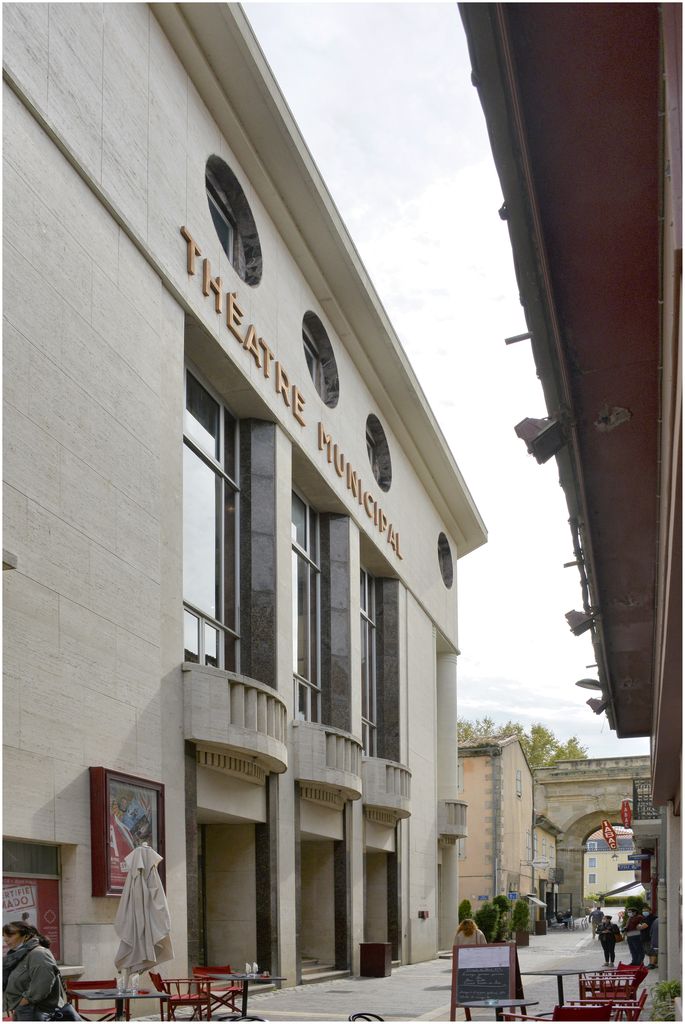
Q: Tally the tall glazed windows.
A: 3